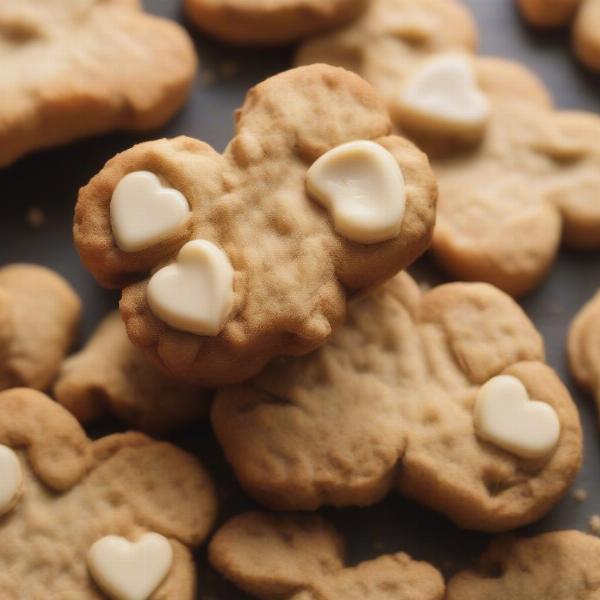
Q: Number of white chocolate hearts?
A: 7